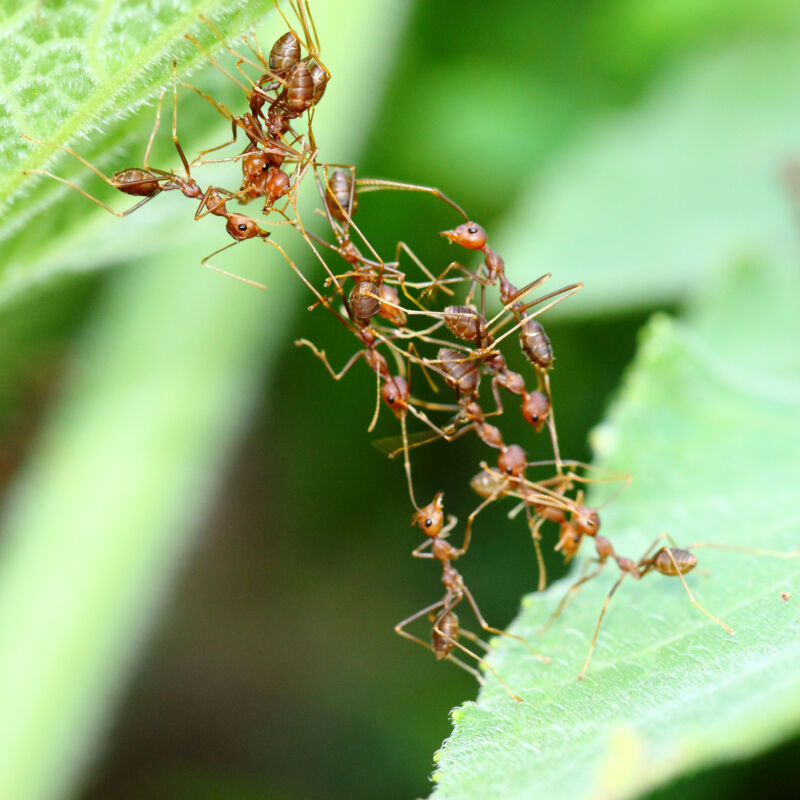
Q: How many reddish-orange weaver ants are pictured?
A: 12